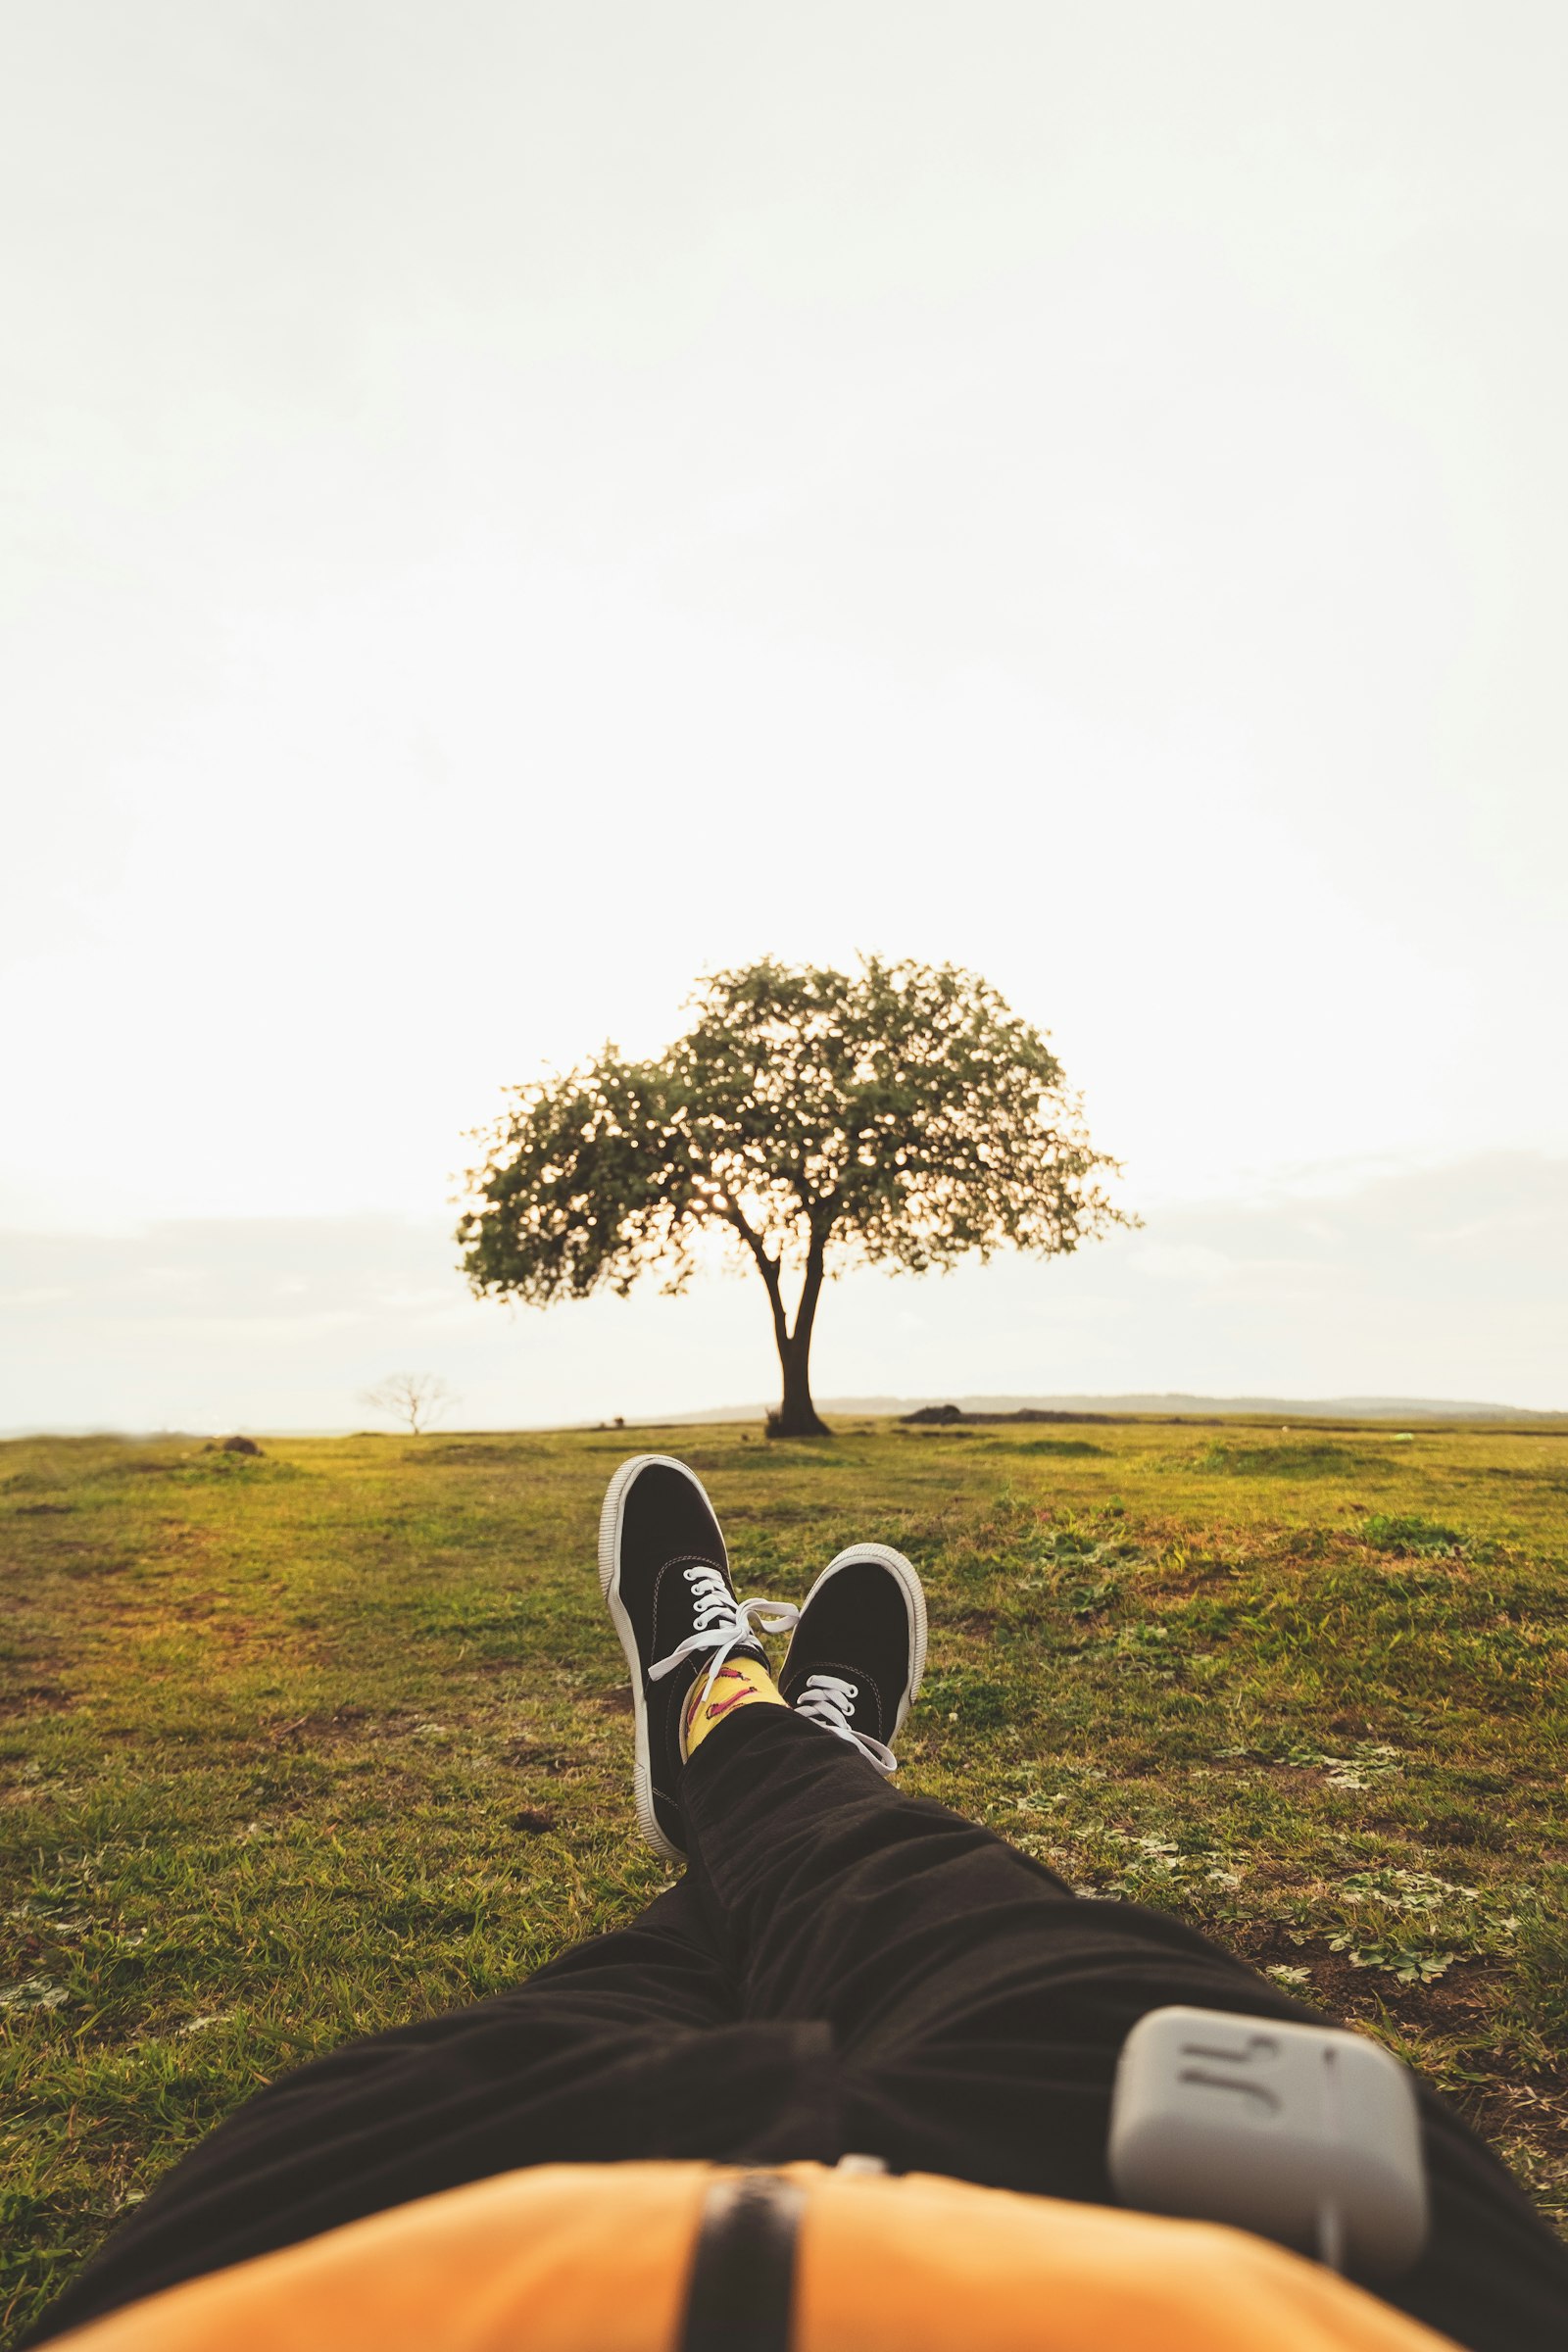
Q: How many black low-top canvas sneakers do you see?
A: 2